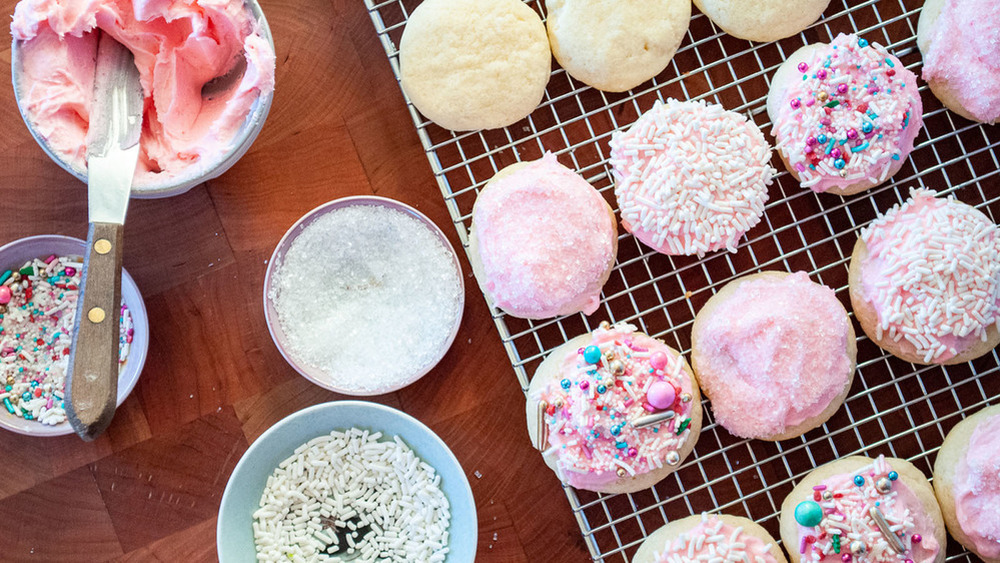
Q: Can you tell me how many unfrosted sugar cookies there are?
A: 3